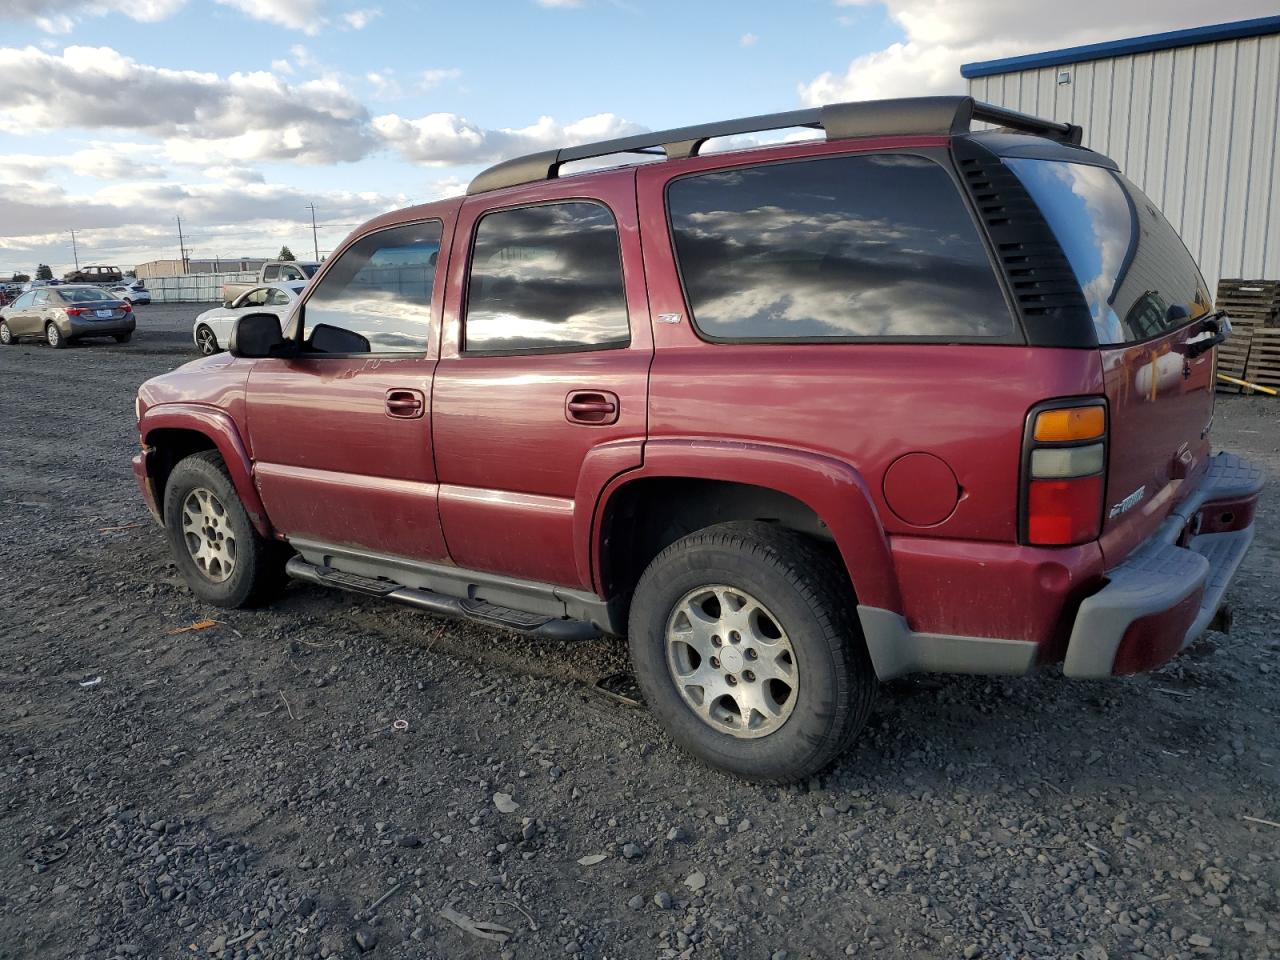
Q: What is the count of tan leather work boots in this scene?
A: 0